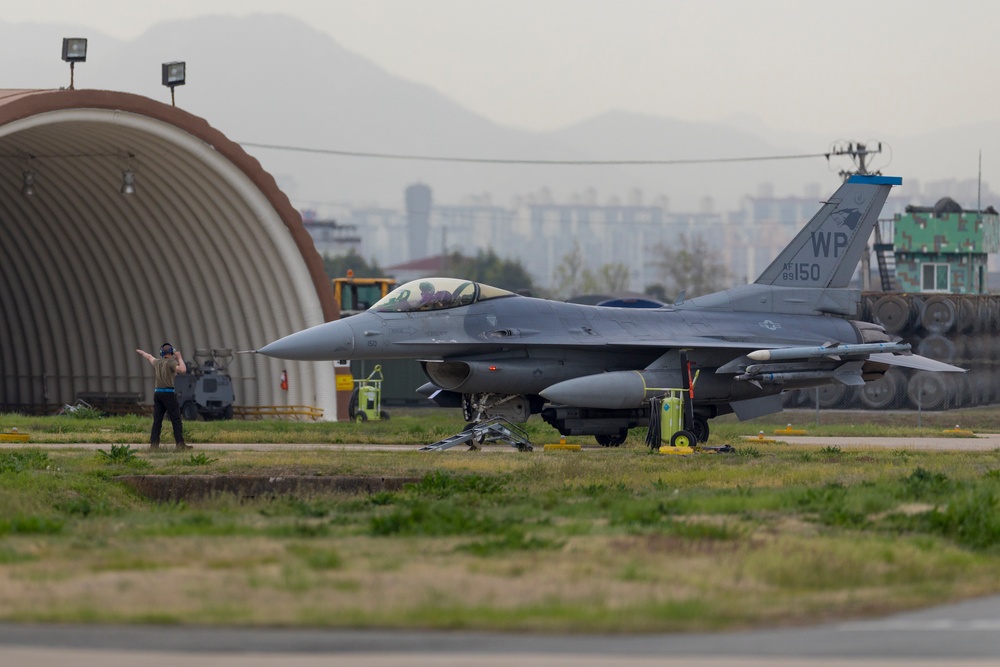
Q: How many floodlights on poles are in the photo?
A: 2